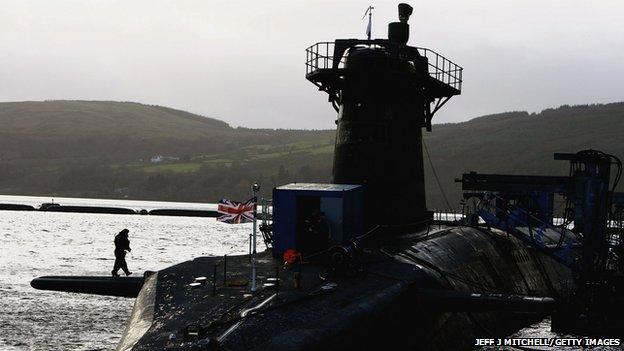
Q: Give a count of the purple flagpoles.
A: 0